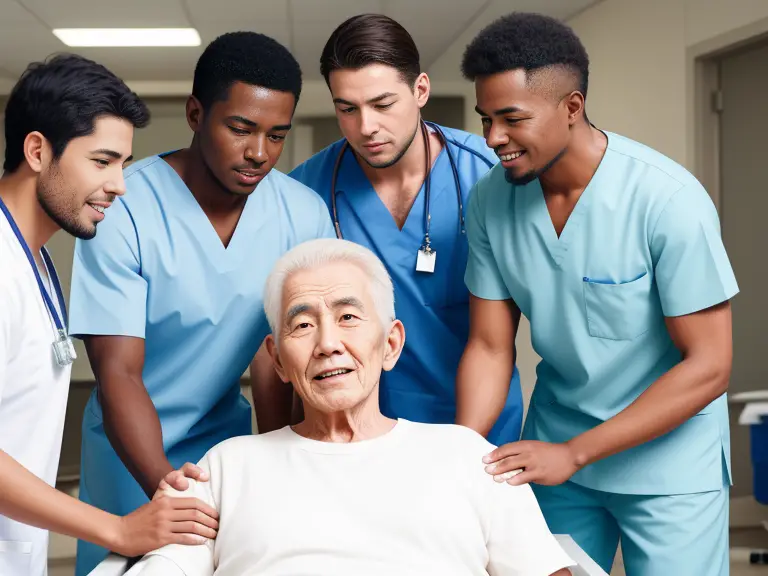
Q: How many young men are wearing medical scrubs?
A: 4